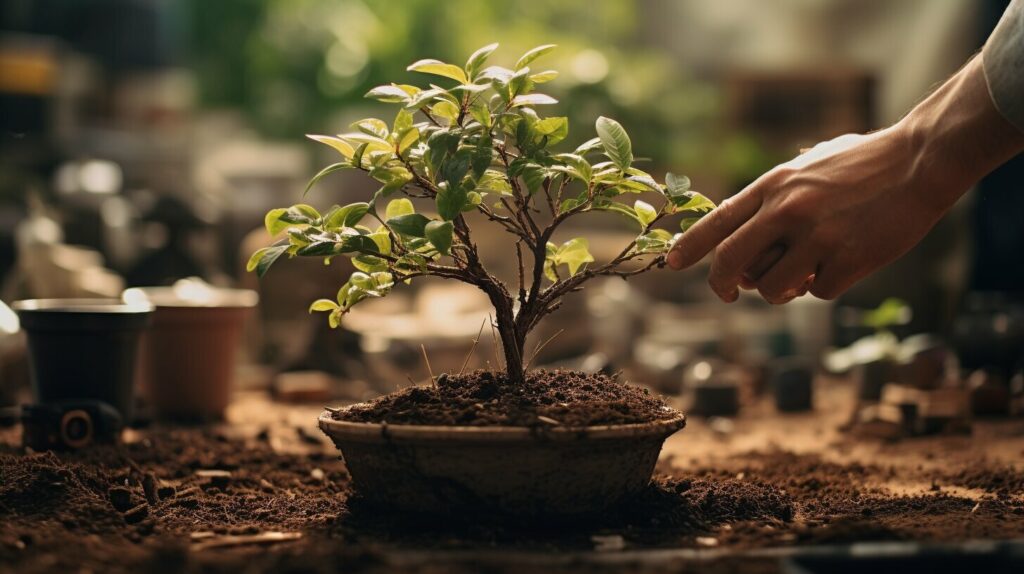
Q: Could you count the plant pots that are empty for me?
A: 2